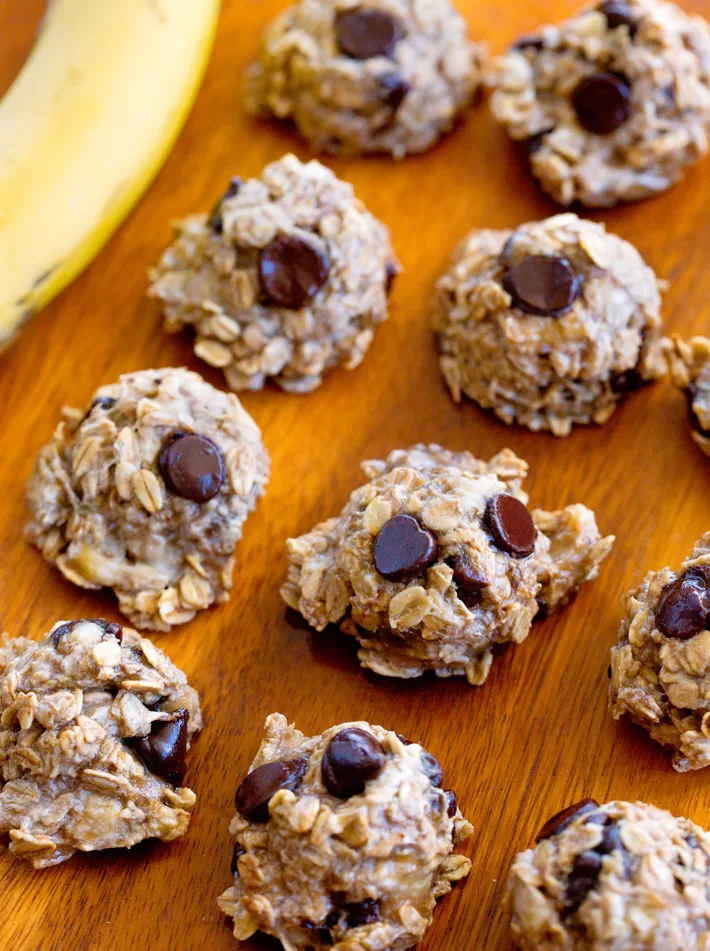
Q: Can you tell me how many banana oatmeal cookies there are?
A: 11